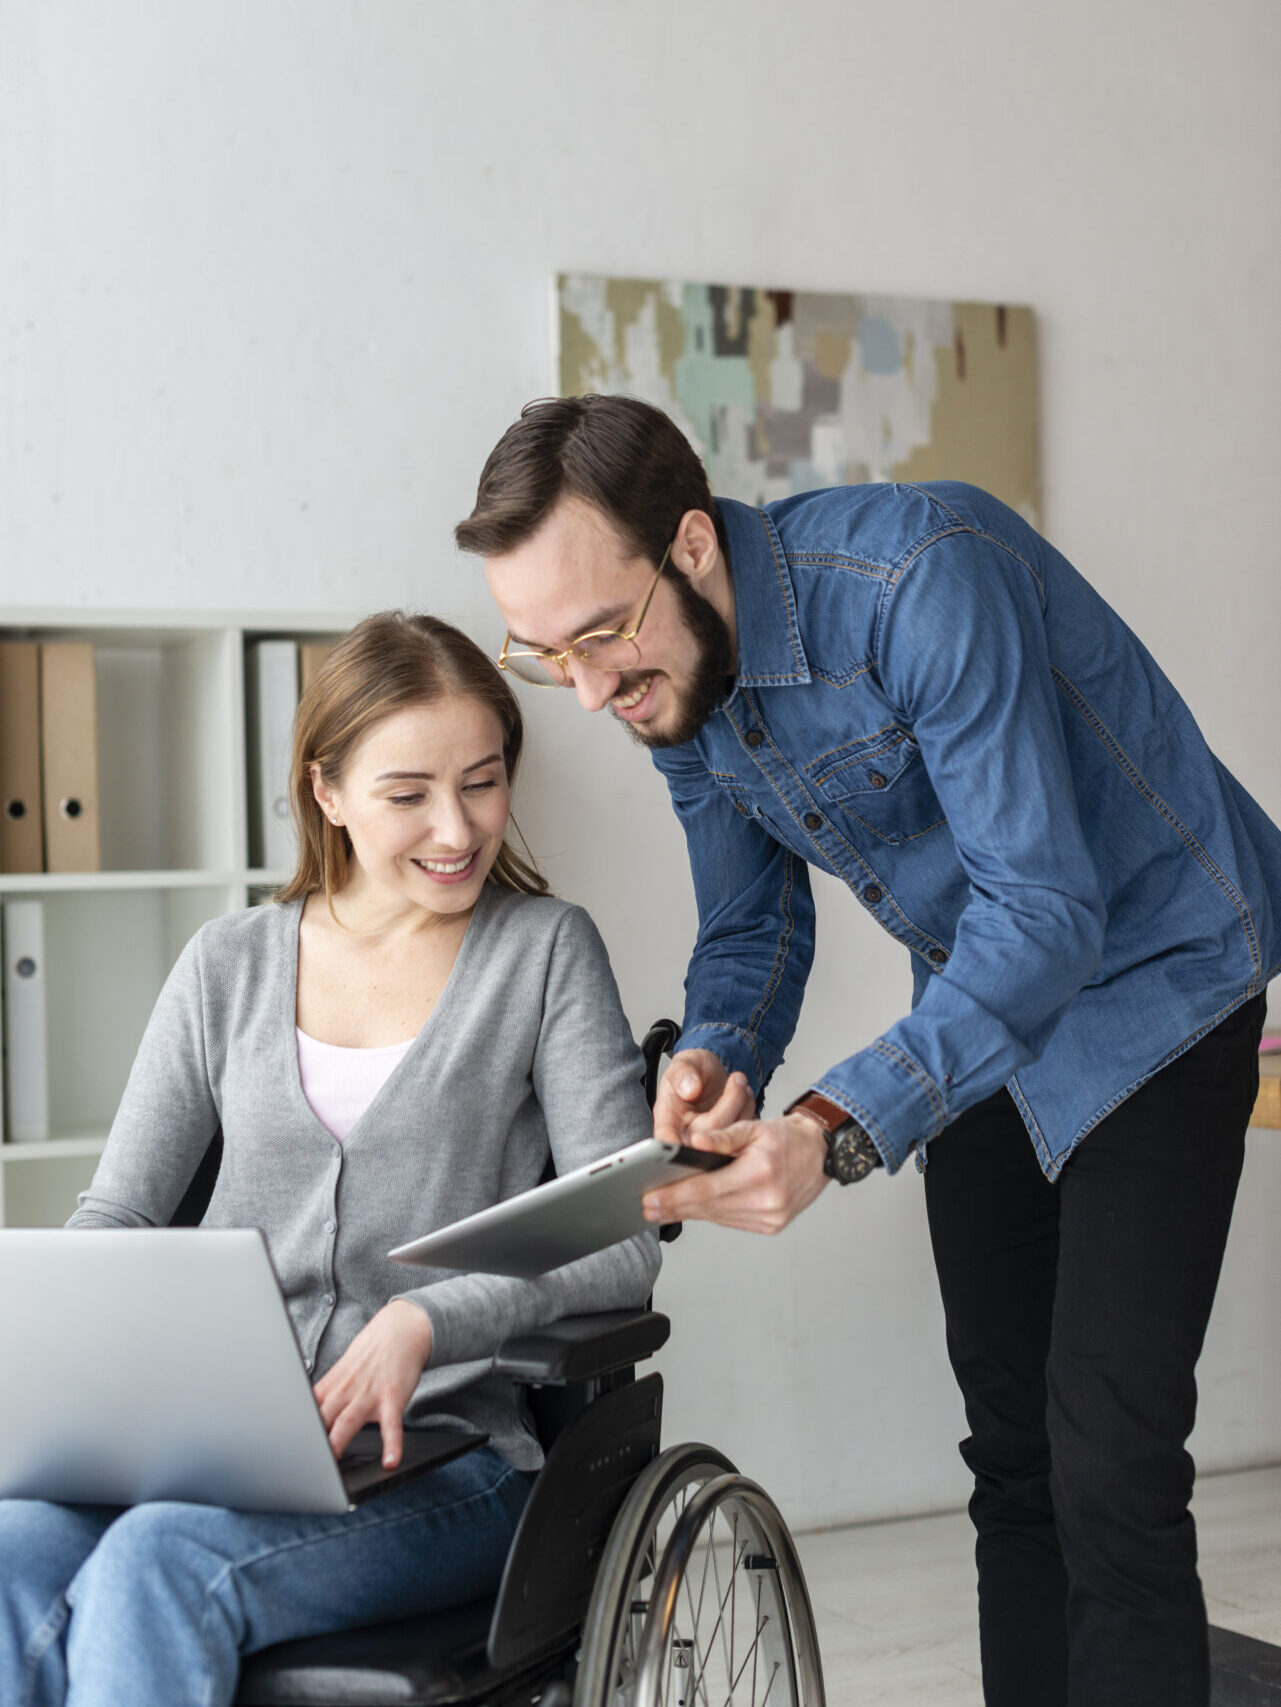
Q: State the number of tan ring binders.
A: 3